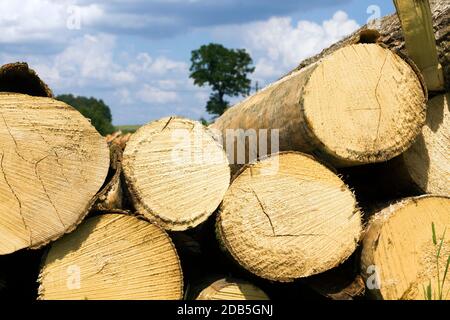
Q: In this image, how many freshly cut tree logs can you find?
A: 8